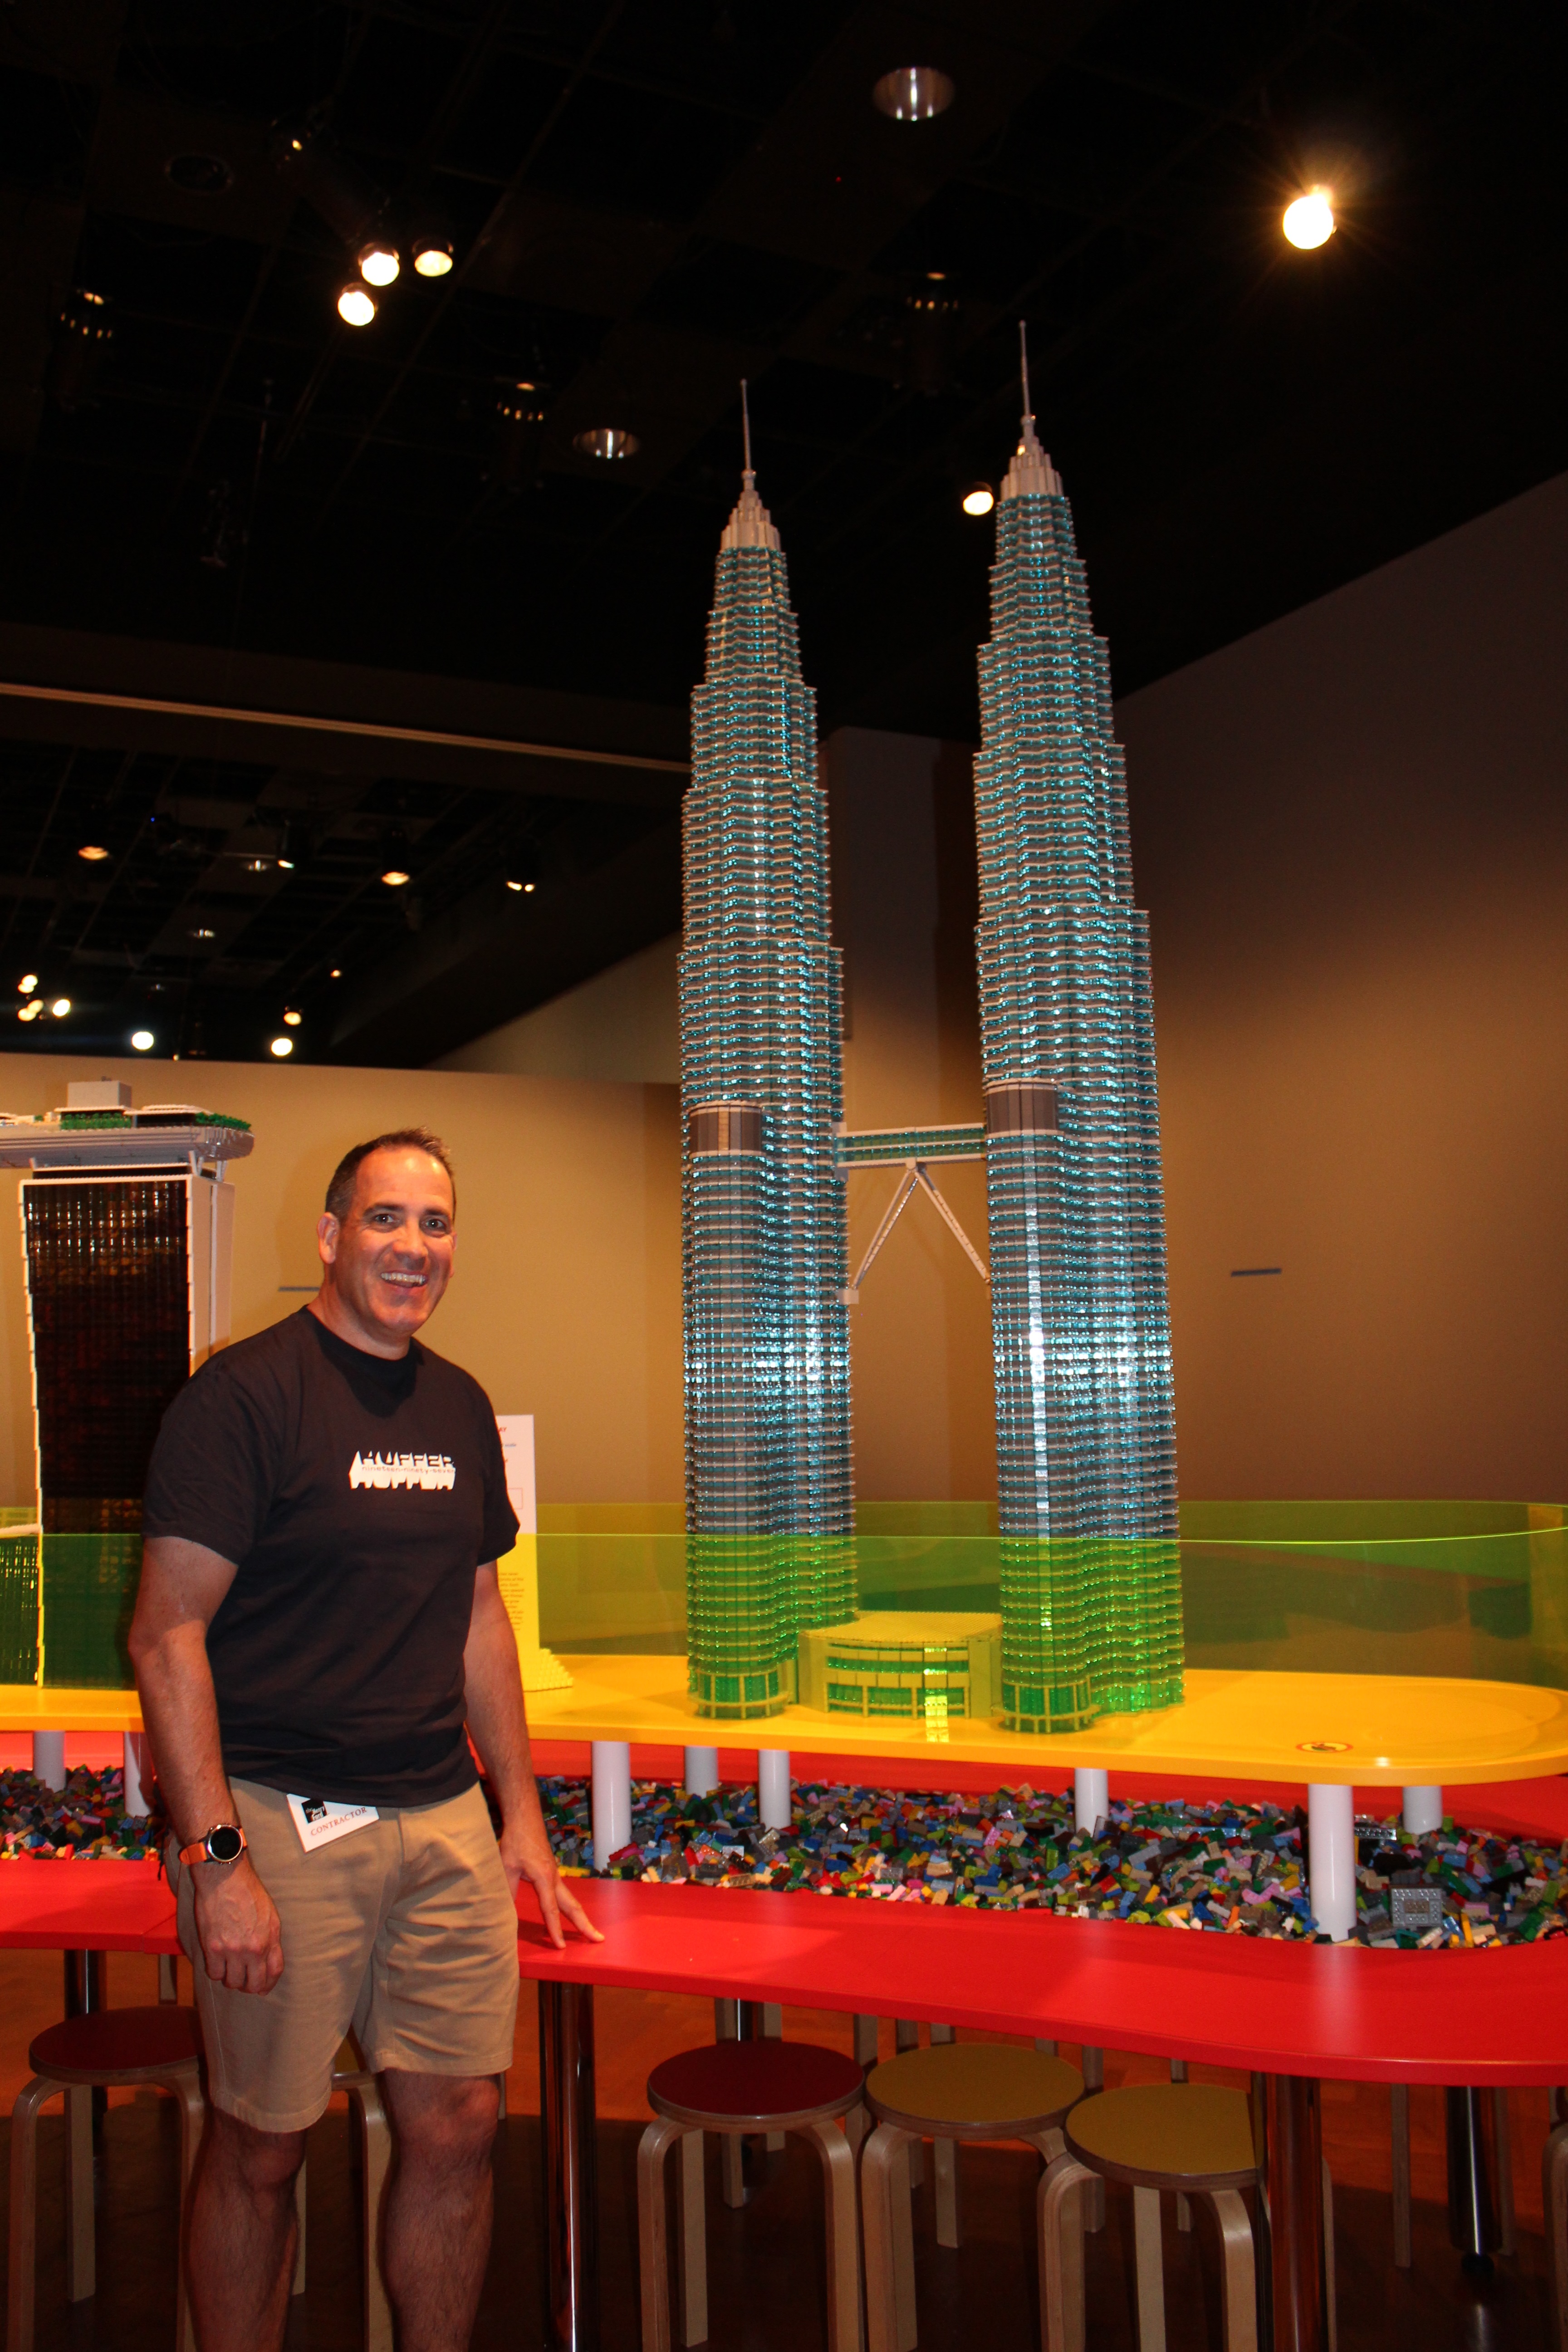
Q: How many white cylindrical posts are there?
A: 8